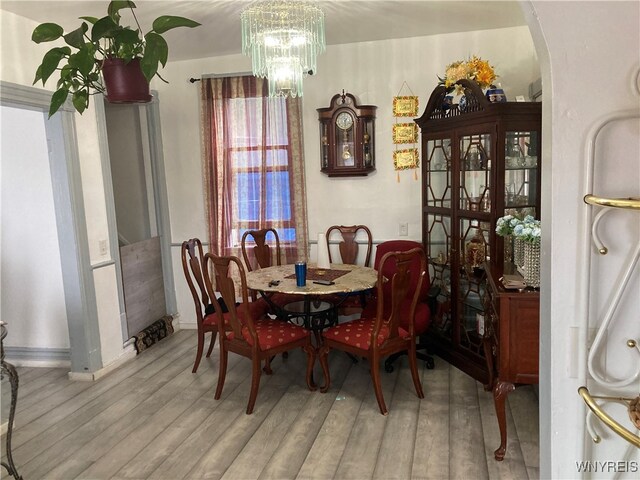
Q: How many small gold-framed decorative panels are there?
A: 3